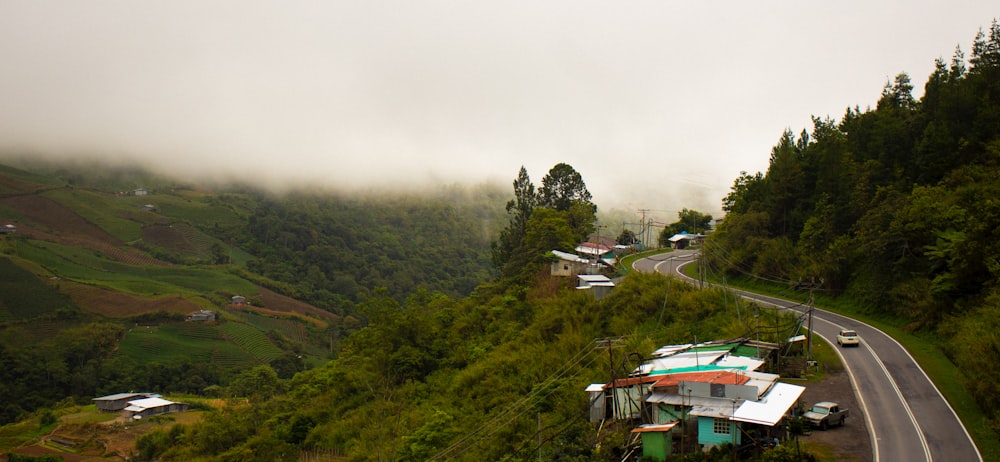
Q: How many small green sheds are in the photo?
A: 1